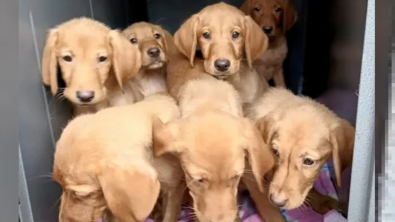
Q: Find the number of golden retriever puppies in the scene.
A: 7